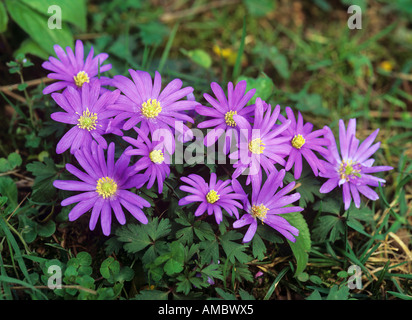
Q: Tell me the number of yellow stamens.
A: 11